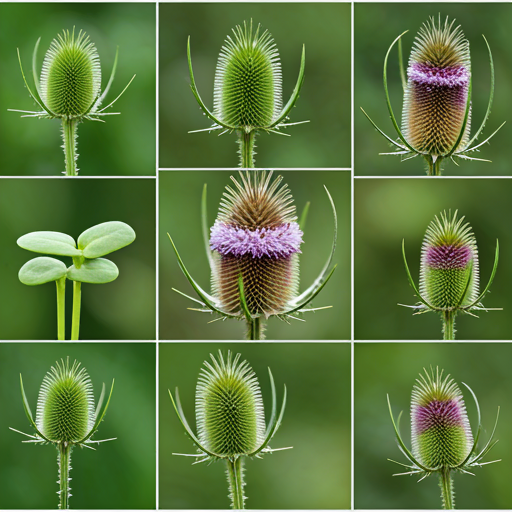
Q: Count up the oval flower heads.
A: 8